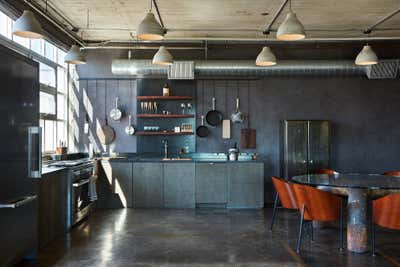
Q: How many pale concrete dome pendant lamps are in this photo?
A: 7